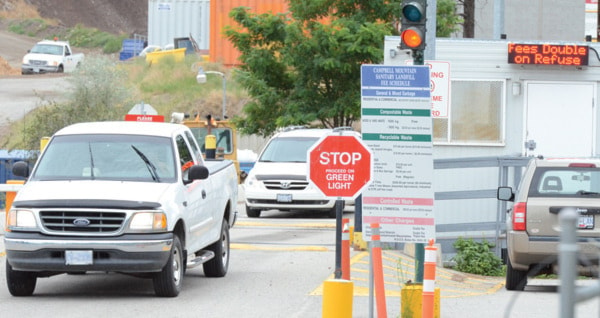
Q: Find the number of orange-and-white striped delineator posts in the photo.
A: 3